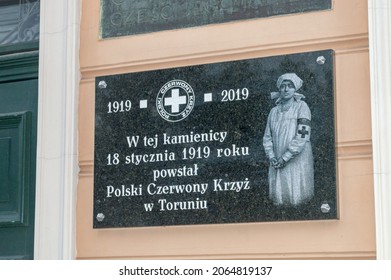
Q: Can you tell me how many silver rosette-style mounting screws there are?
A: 4